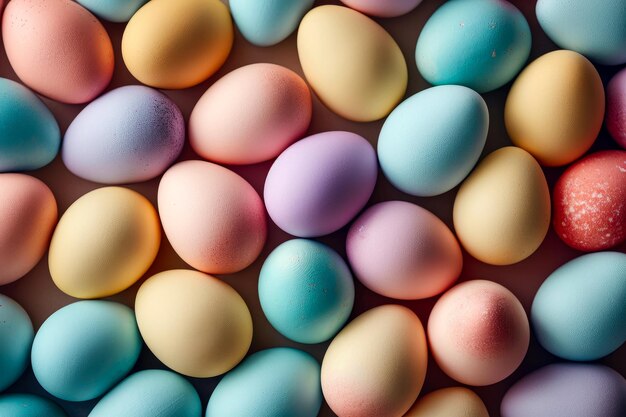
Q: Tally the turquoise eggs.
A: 13